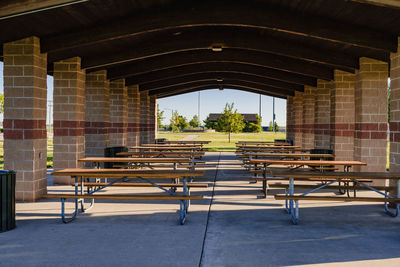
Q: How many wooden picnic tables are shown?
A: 12